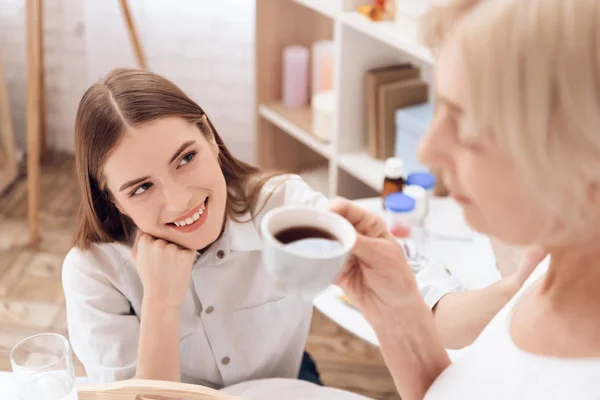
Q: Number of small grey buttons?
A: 3